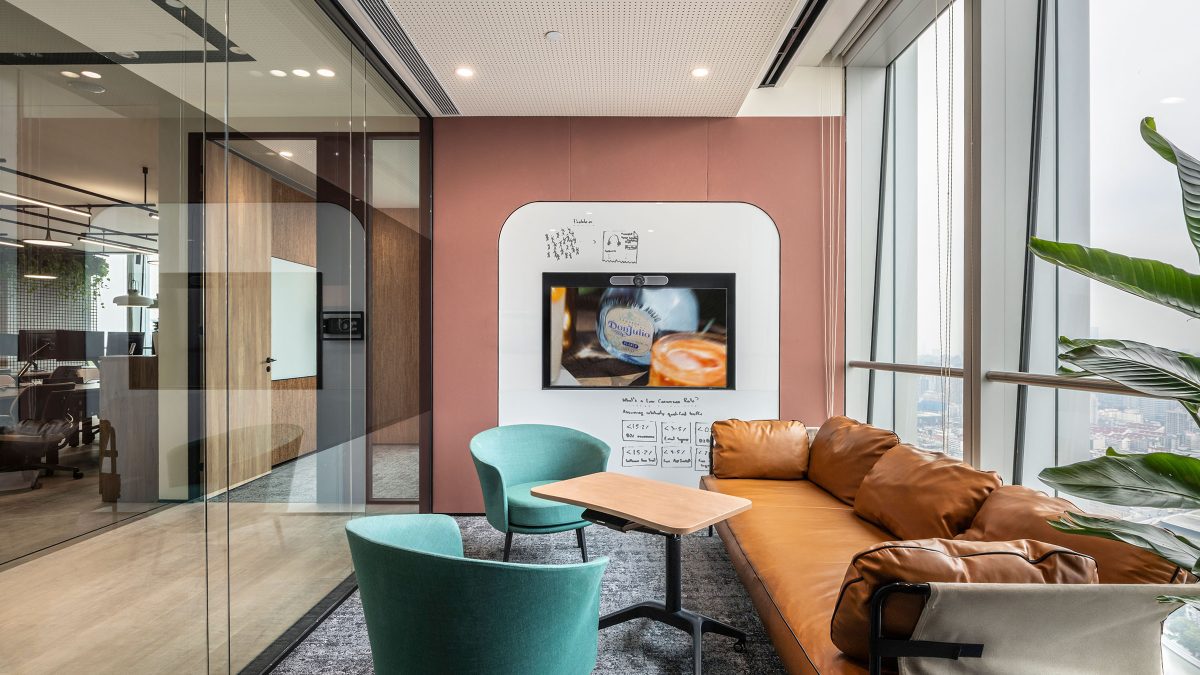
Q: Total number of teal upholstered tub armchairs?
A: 2